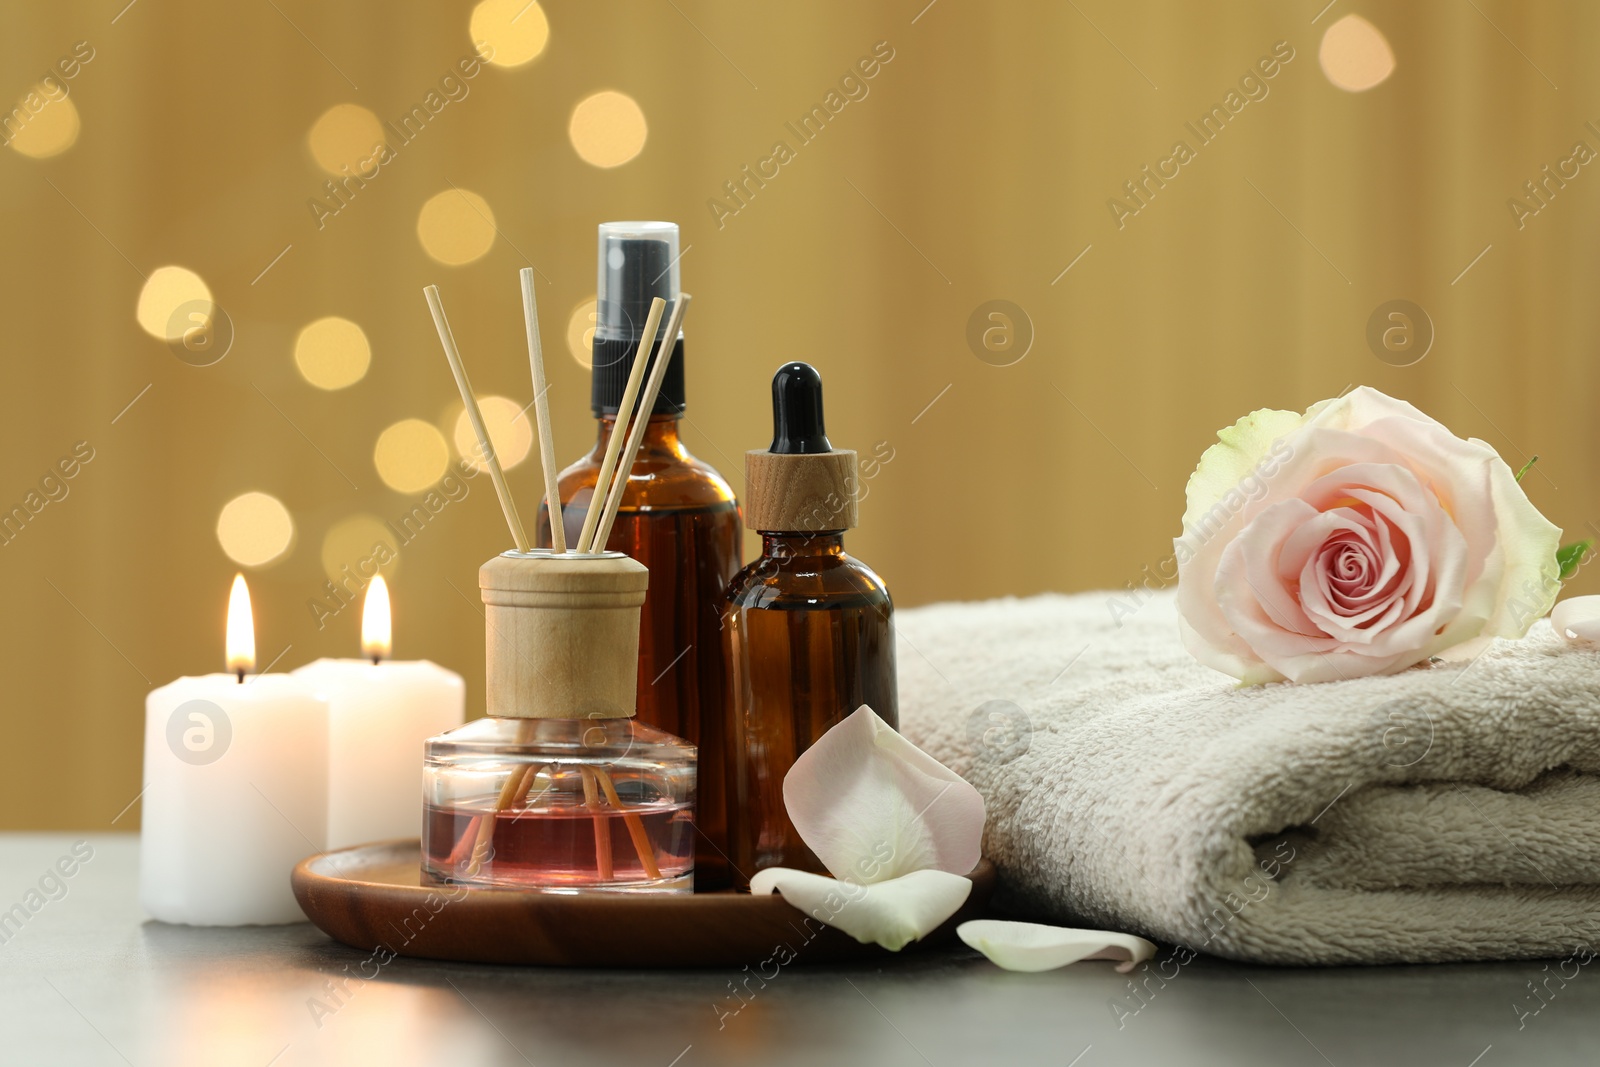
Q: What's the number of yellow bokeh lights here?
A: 13